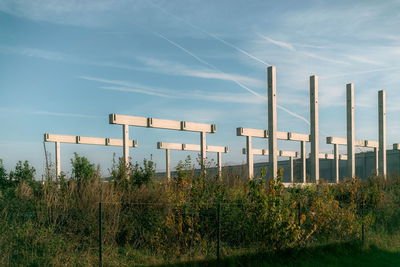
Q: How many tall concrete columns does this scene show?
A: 4